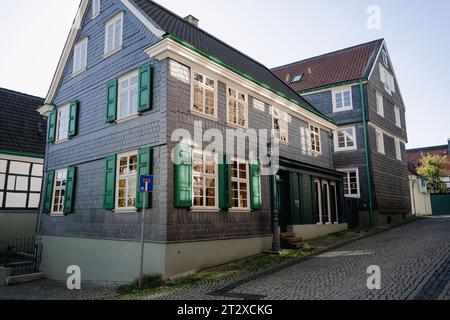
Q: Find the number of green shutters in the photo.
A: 12